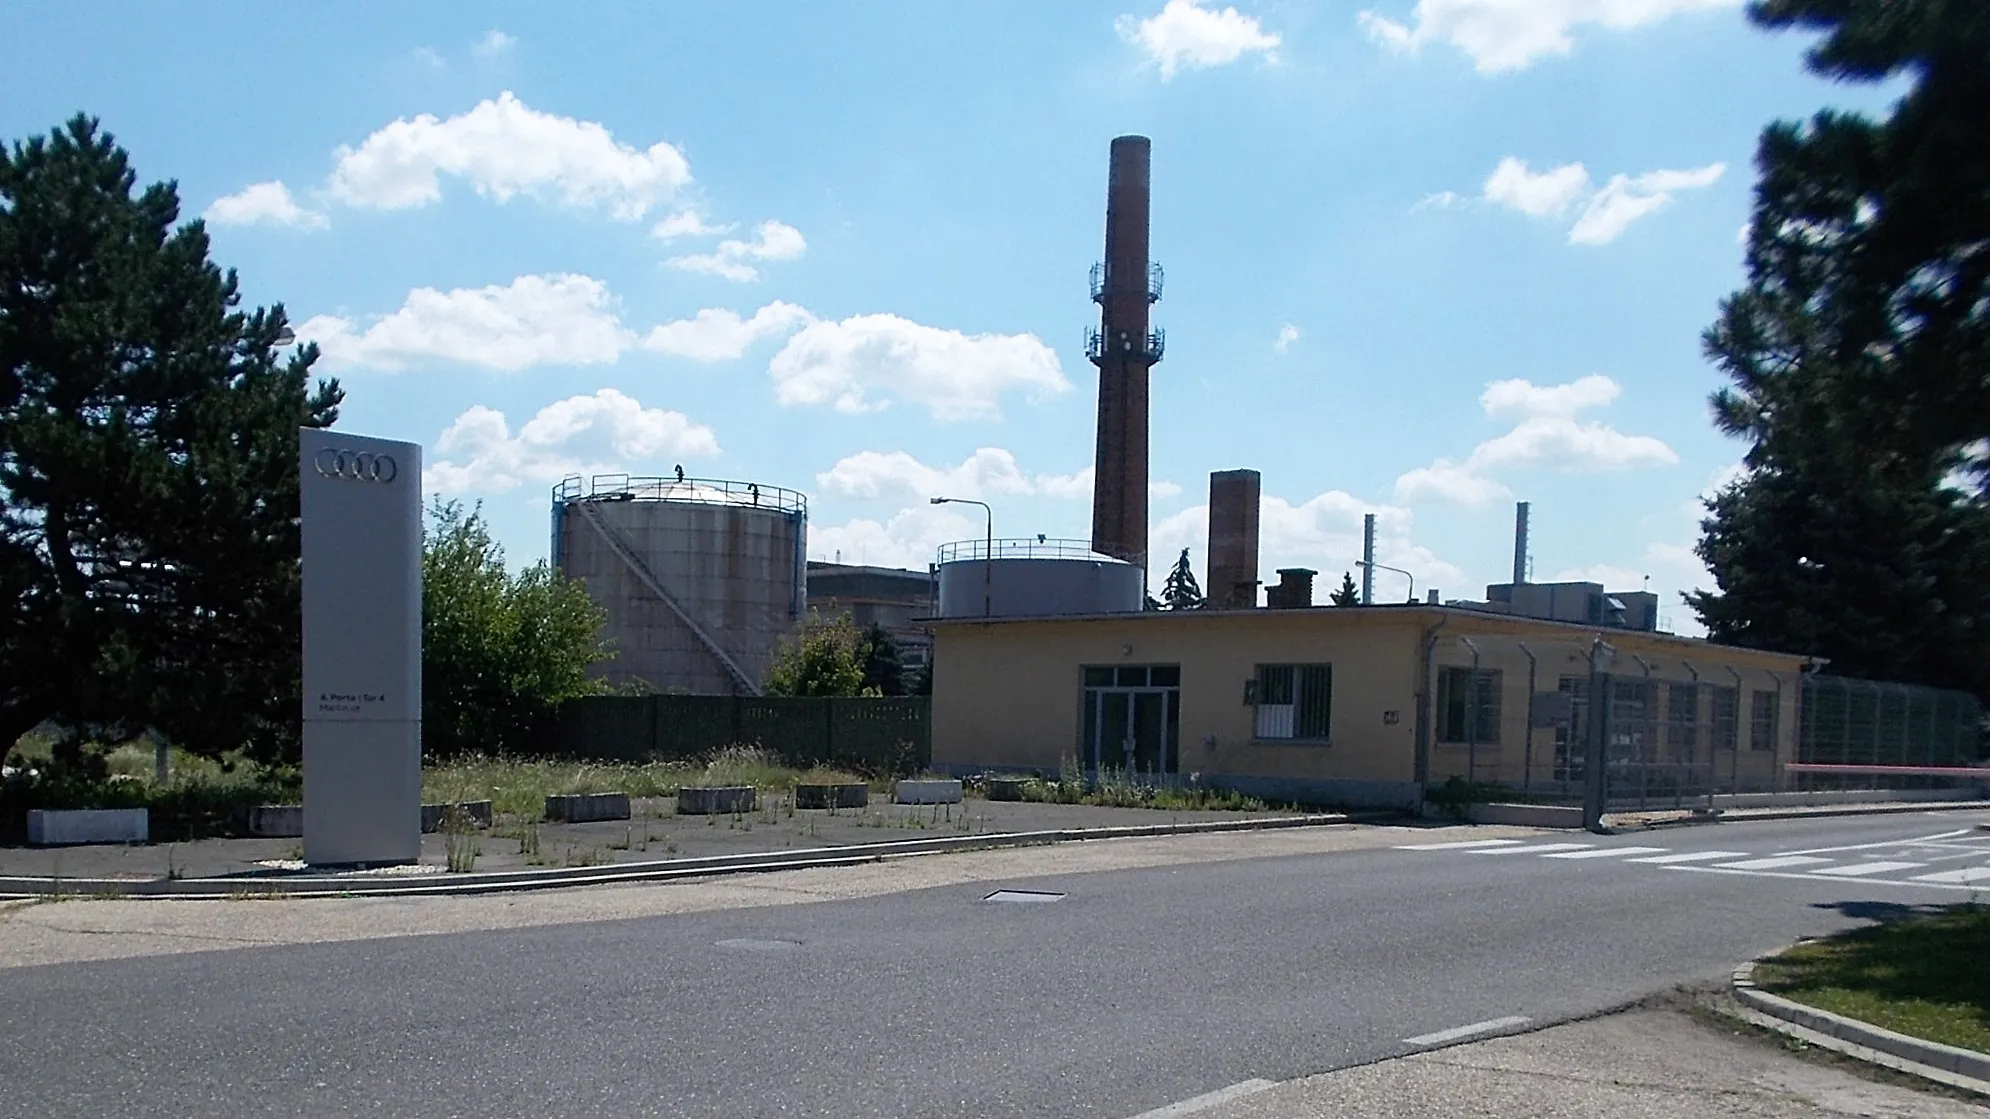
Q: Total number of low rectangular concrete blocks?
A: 8